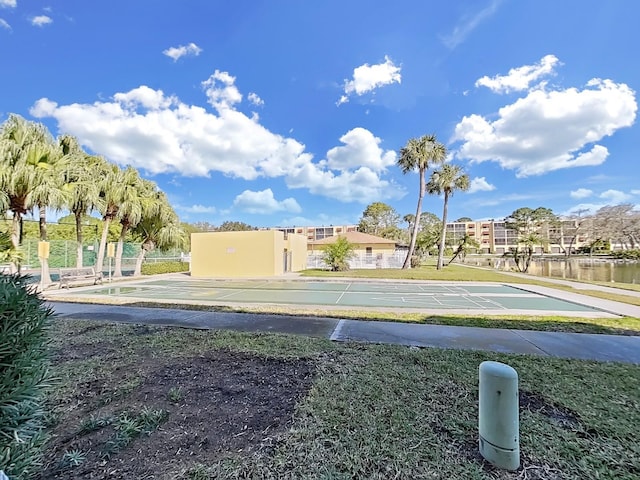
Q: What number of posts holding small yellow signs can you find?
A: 2